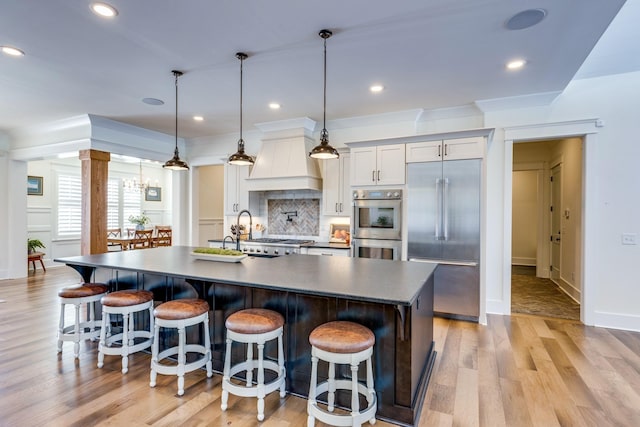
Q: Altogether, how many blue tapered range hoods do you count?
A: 0